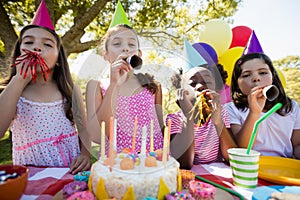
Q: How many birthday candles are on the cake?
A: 8